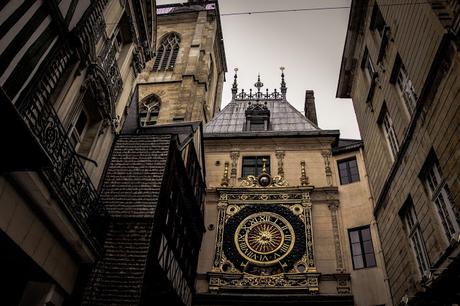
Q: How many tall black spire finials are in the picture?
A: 3